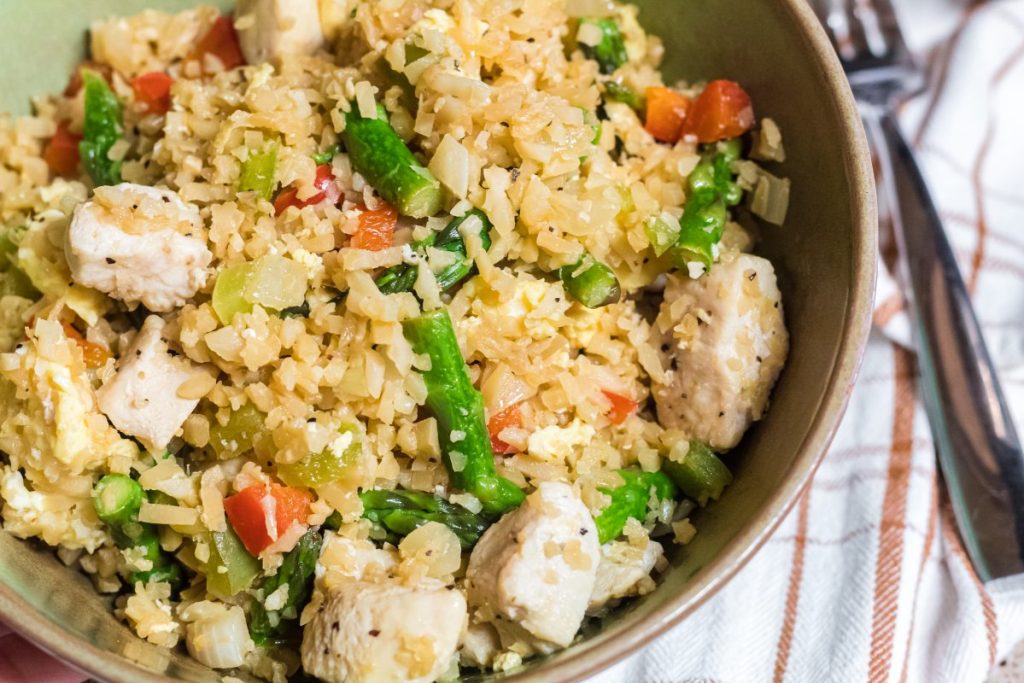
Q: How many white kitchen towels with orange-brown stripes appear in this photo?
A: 1